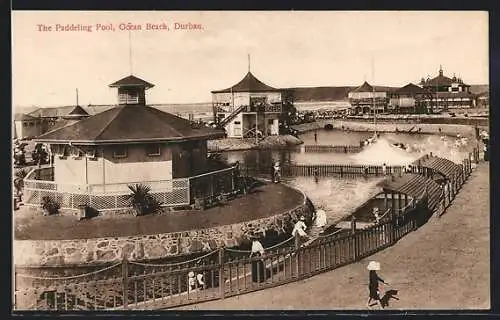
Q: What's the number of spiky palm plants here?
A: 2